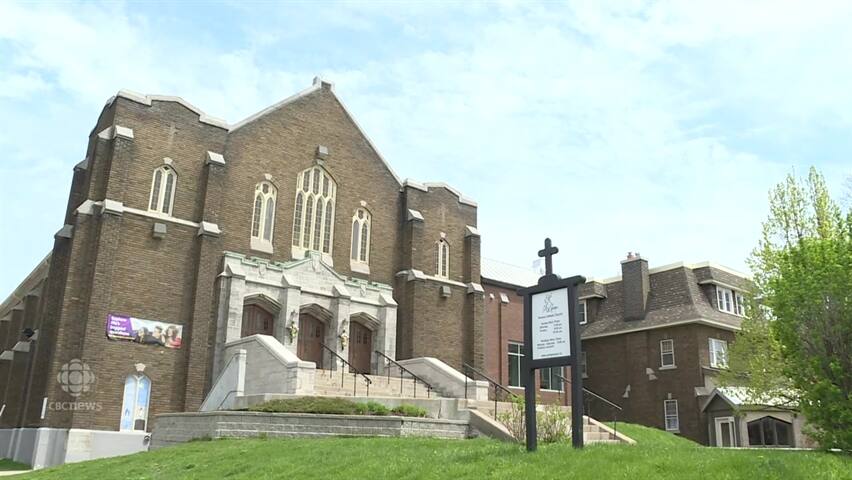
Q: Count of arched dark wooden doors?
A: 3